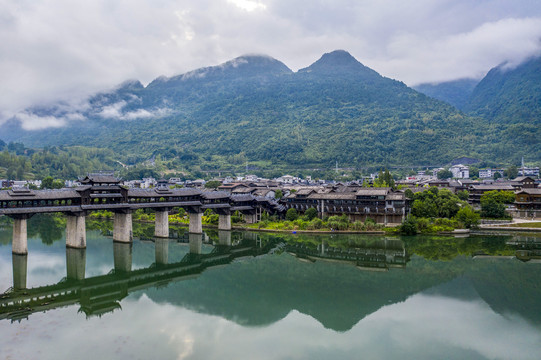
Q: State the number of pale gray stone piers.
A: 6